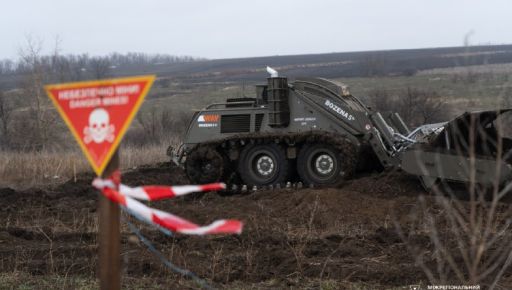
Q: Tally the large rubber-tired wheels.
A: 2